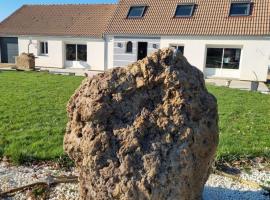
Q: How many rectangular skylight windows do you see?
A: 3